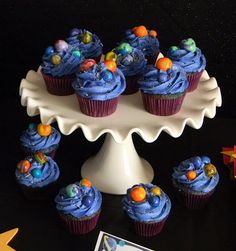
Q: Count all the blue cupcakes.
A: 12